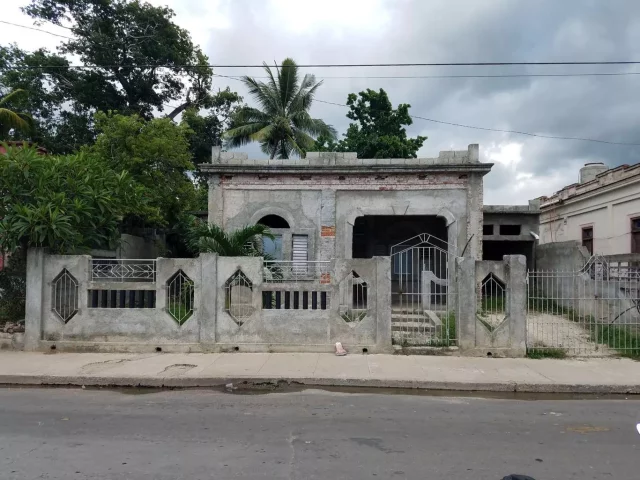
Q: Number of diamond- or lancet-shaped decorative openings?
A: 5